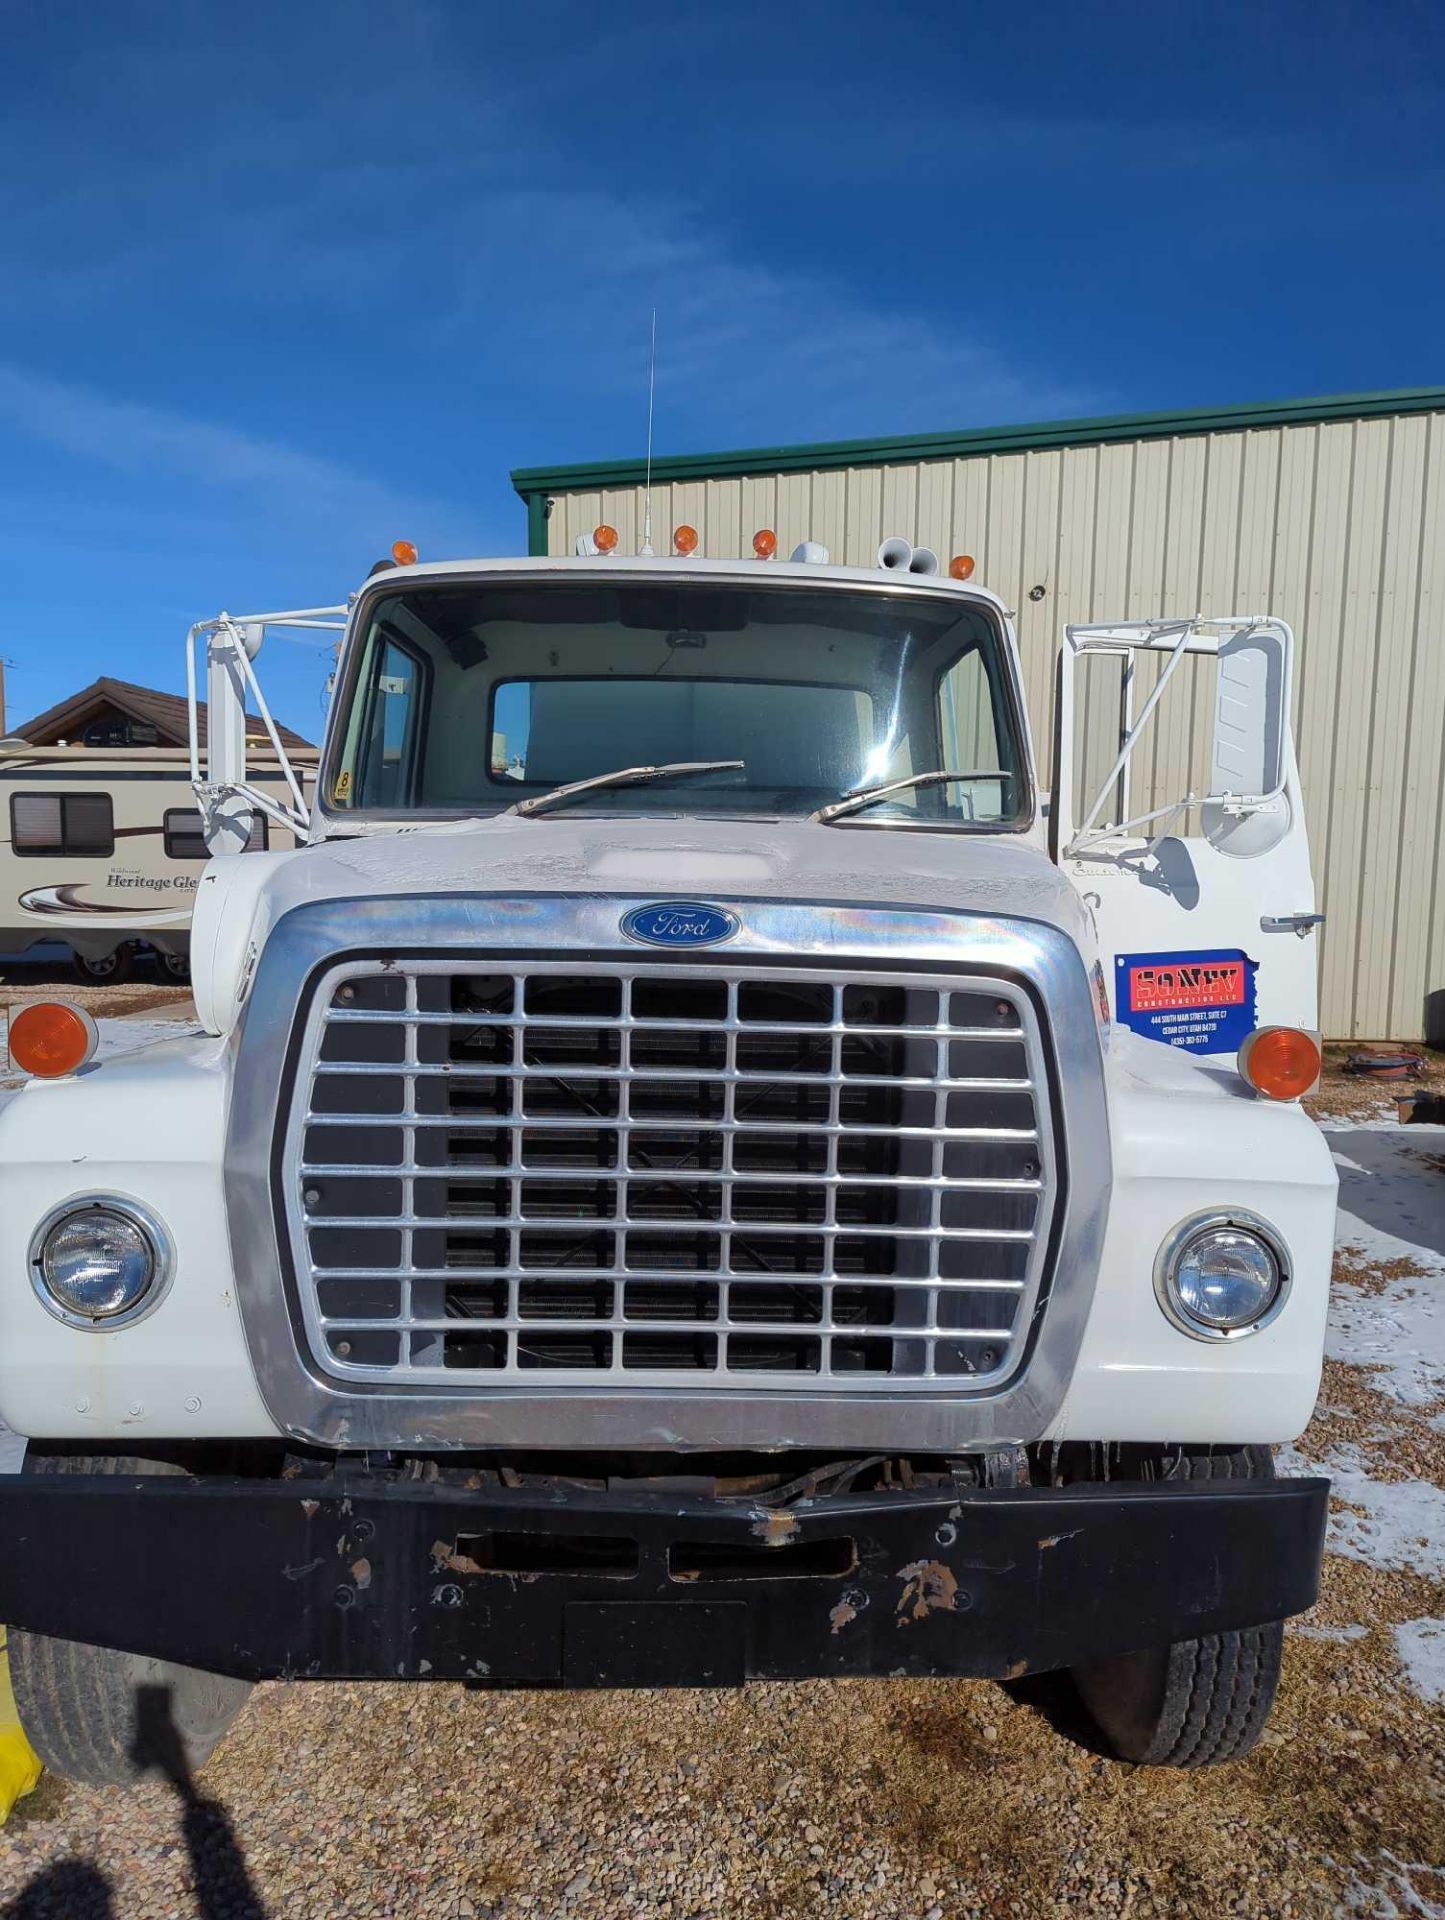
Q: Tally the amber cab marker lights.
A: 5